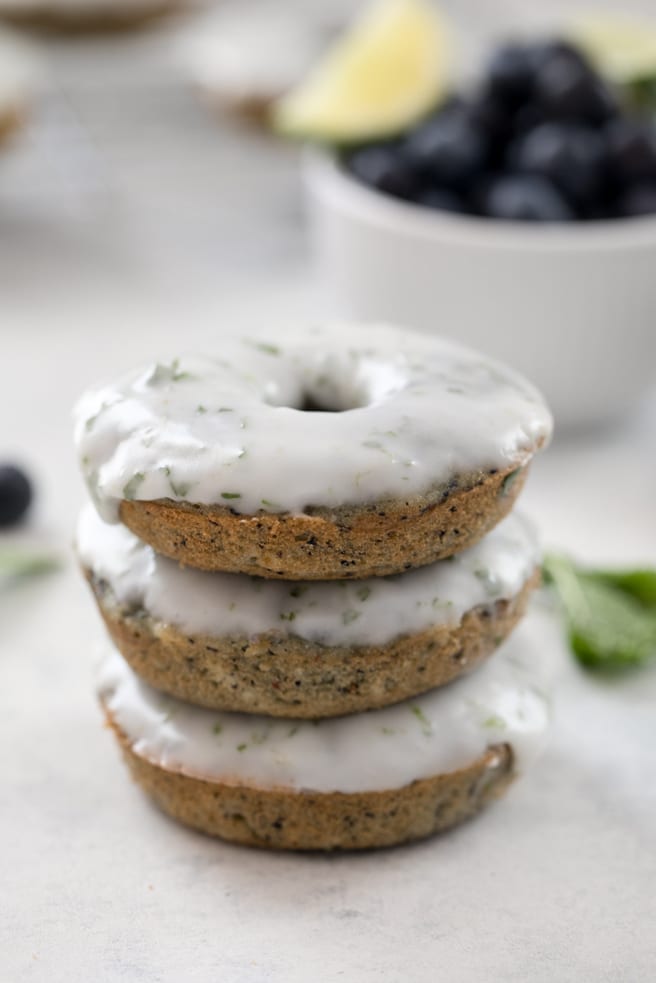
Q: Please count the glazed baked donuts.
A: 3